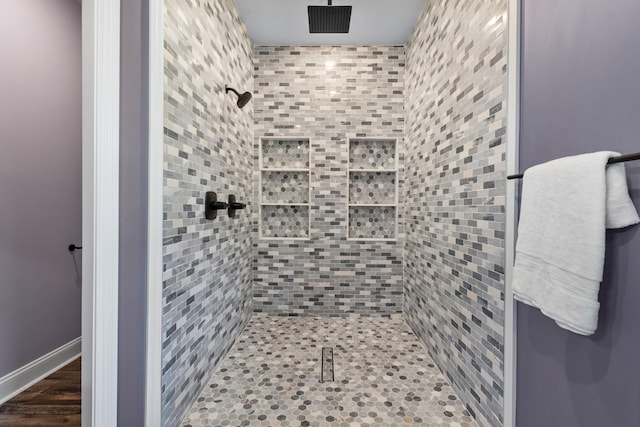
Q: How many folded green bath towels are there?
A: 0